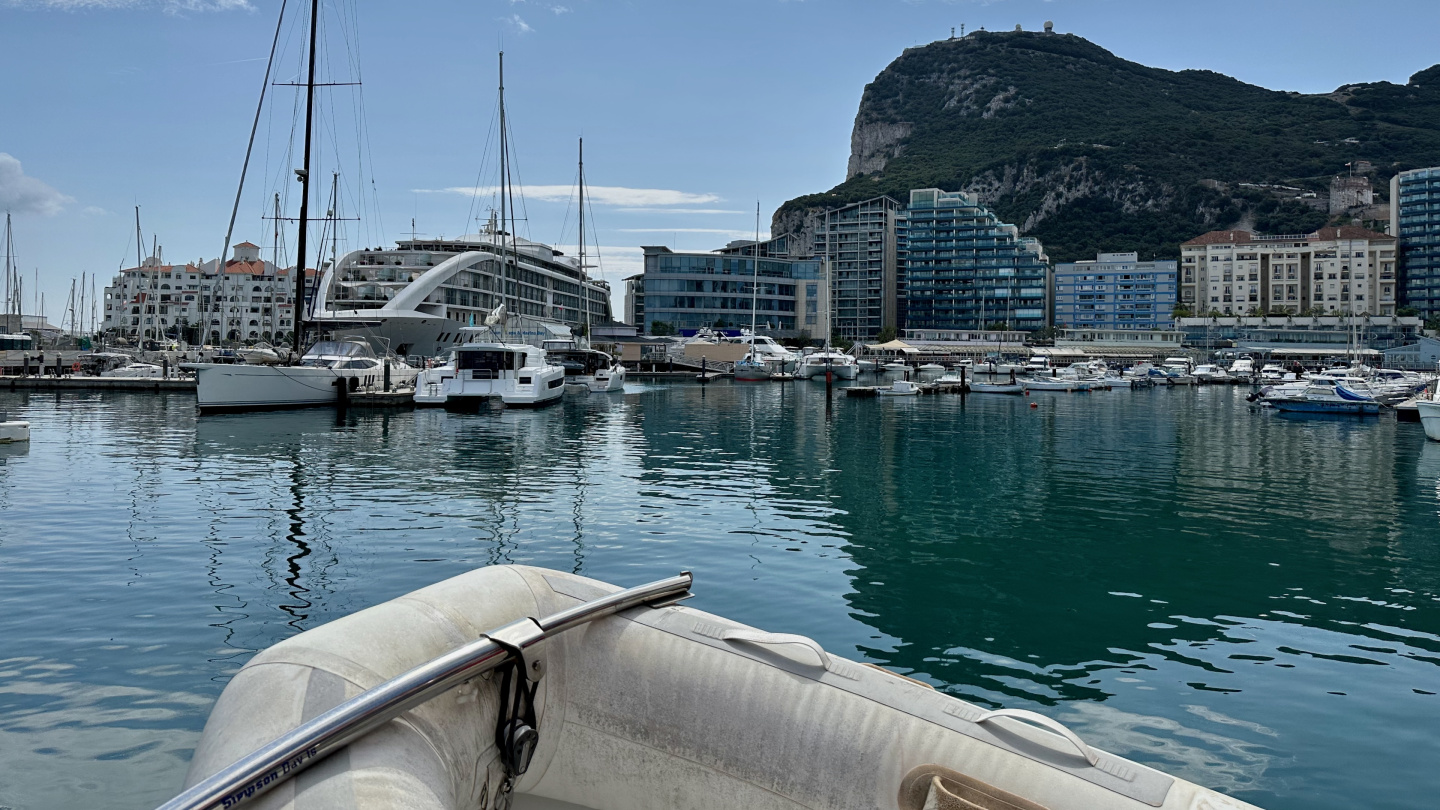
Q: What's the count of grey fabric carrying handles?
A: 2